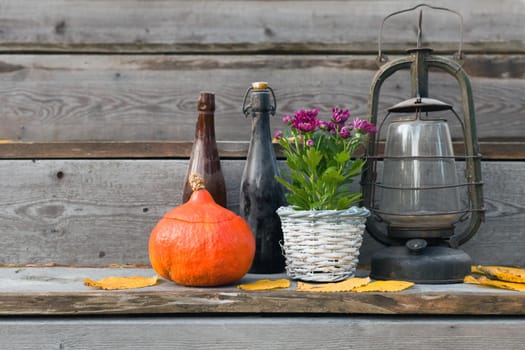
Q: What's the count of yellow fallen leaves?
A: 6